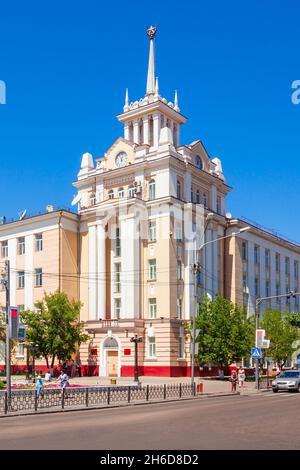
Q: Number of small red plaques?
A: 2